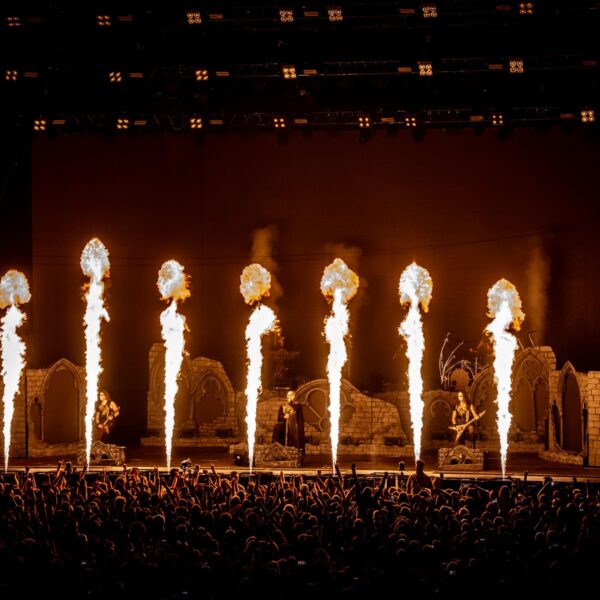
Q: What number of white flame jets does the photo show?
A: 7